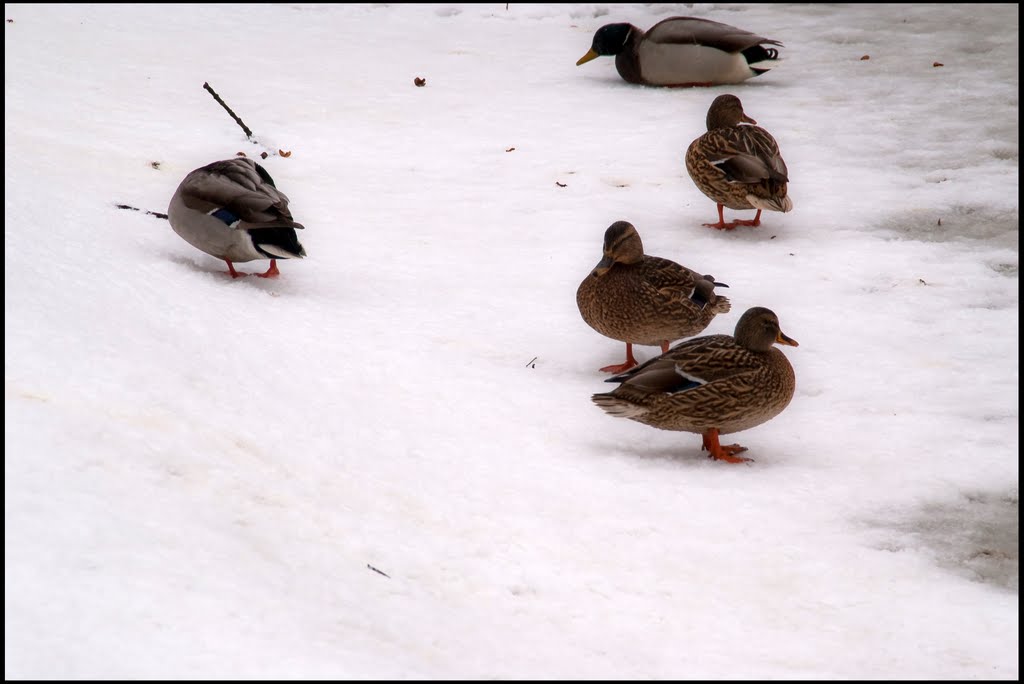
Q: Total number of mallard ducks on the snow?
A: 5